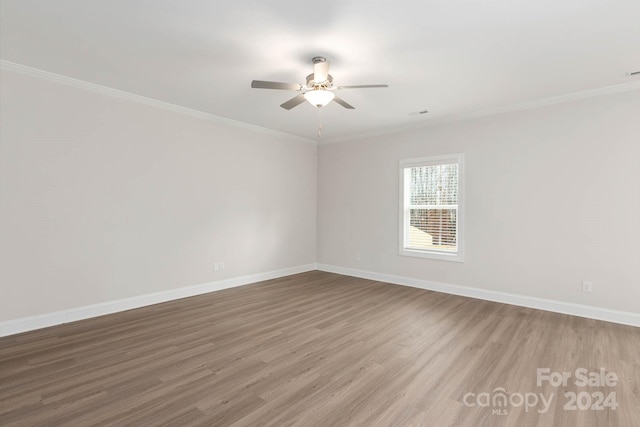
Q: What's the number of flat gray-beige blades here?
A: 5